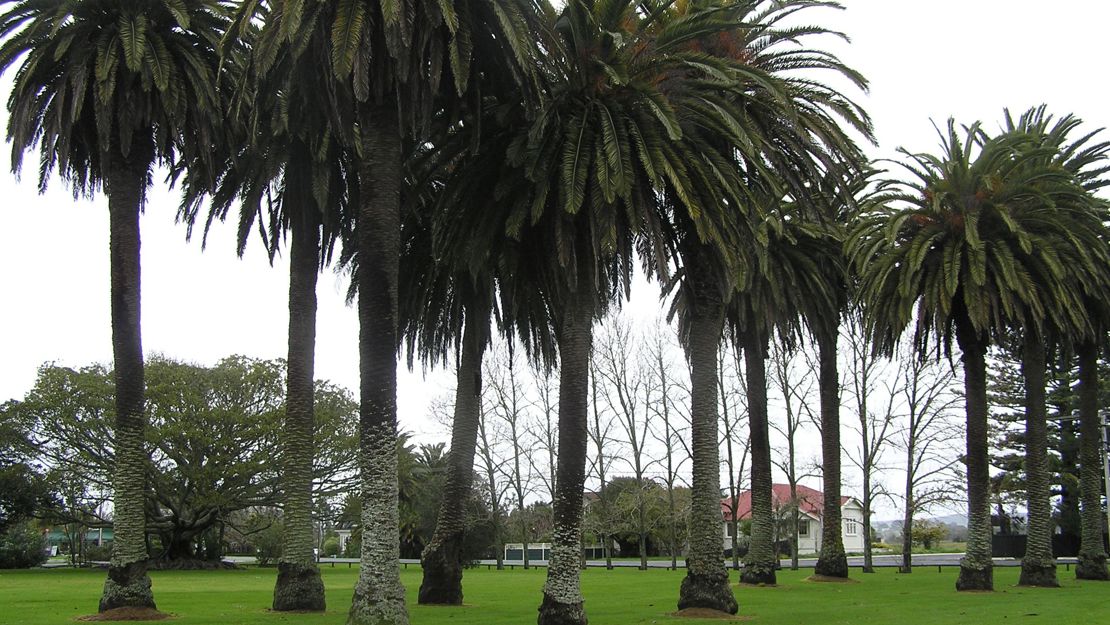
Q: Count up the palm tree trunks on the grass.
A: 11